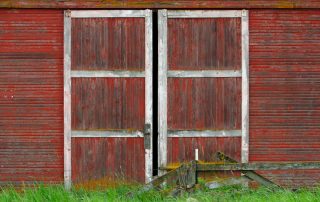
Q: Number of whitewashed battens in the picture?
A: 10